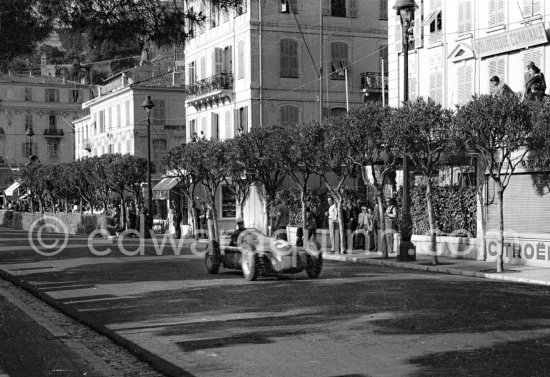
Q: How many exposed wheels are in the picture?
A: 3